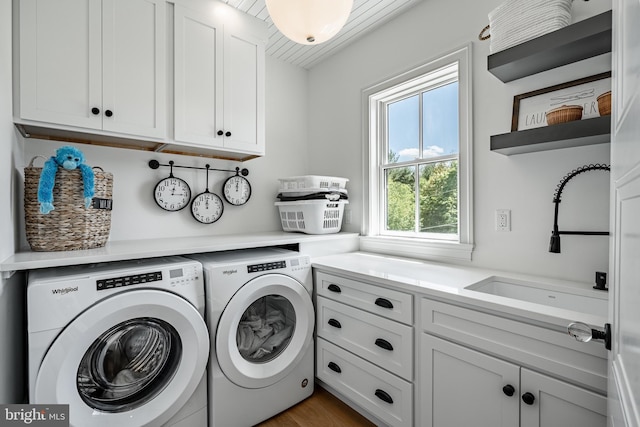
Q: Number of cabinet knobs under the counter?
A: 2